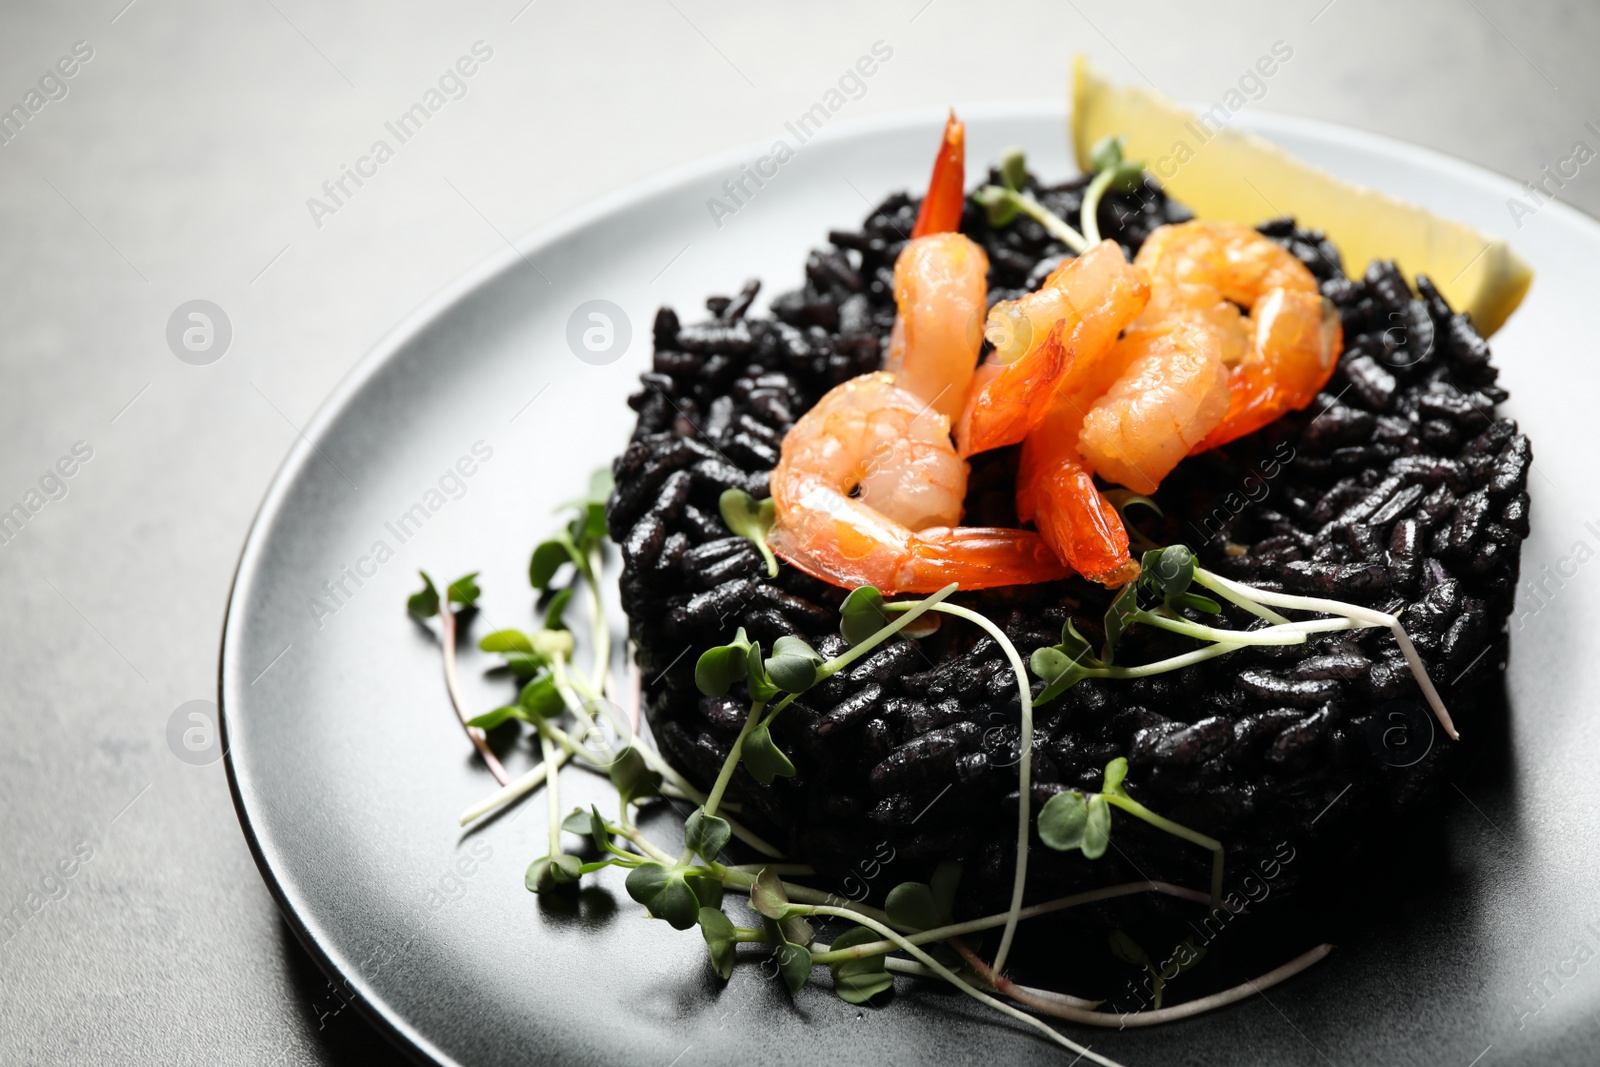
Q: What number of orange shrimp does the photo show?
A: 5